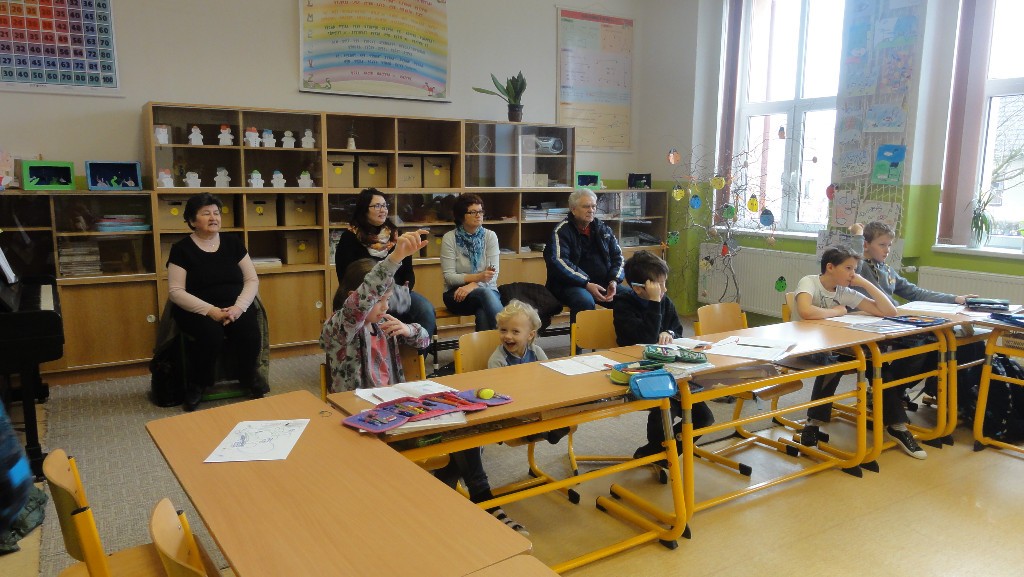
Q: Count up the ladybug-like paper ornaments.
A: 13